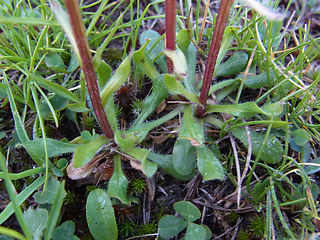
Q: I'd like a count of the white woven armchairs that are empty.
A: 0